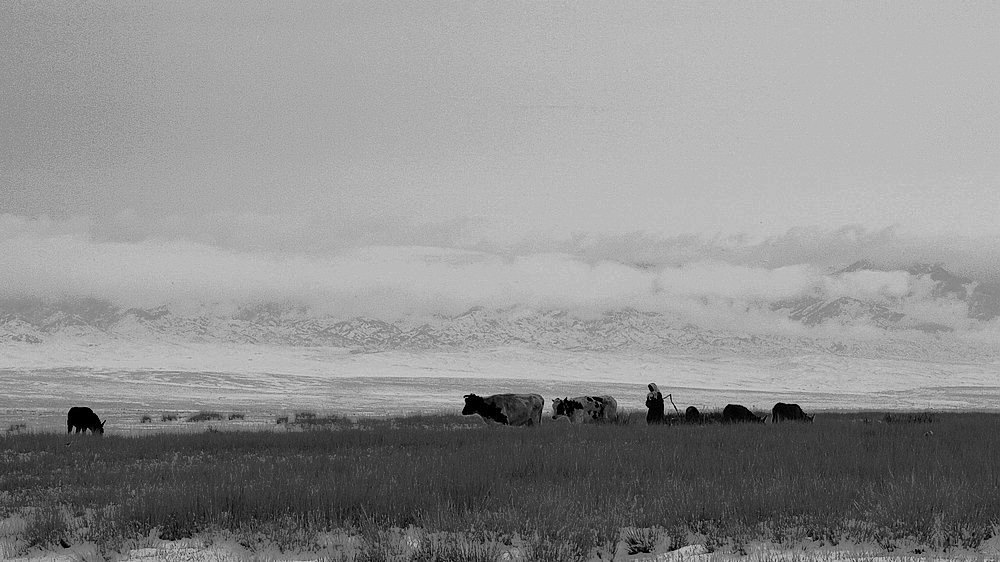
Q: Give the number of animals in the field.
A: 6